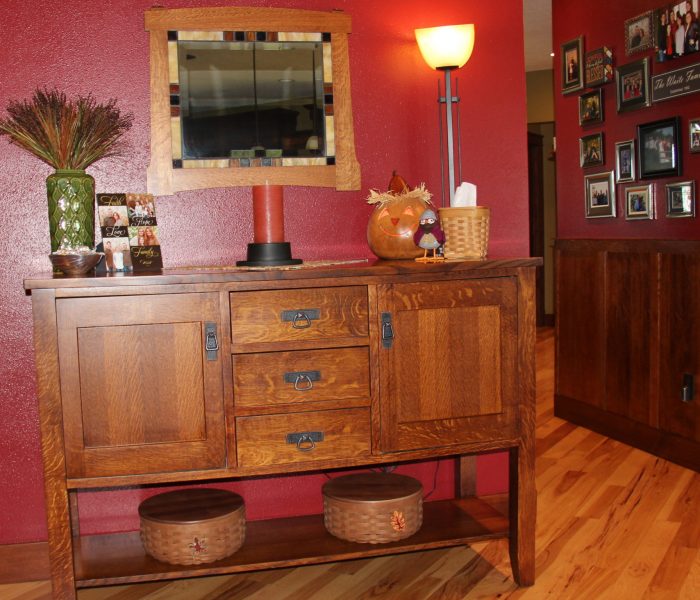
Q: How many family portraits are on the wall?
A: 12